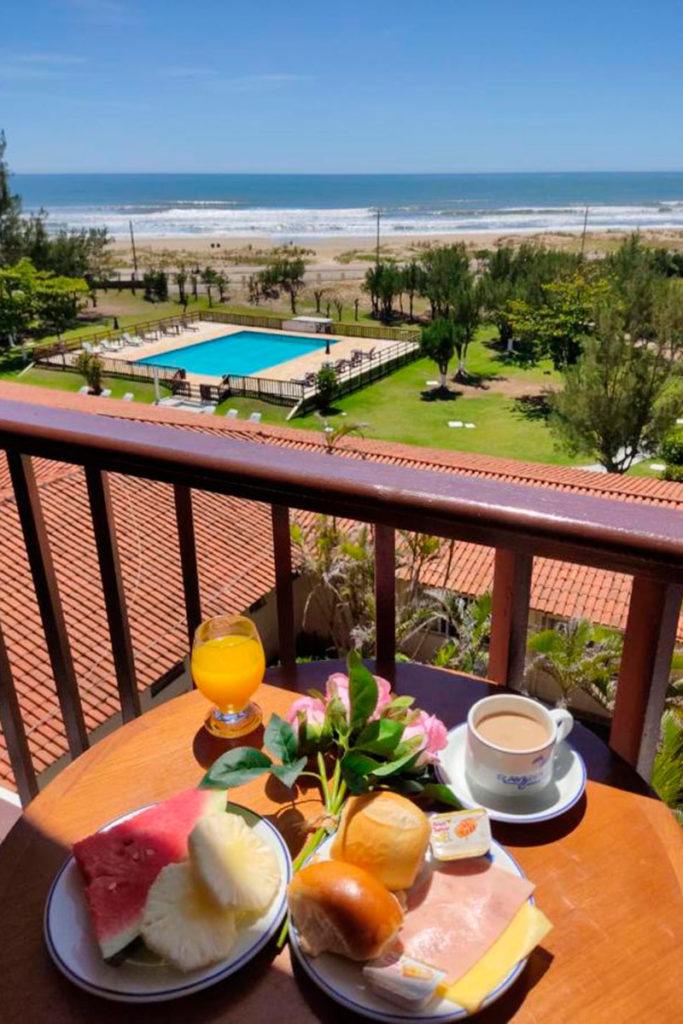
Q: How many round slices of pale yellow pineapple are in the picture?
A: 2